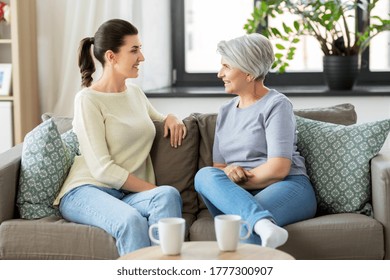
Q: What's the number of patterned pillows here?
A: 2